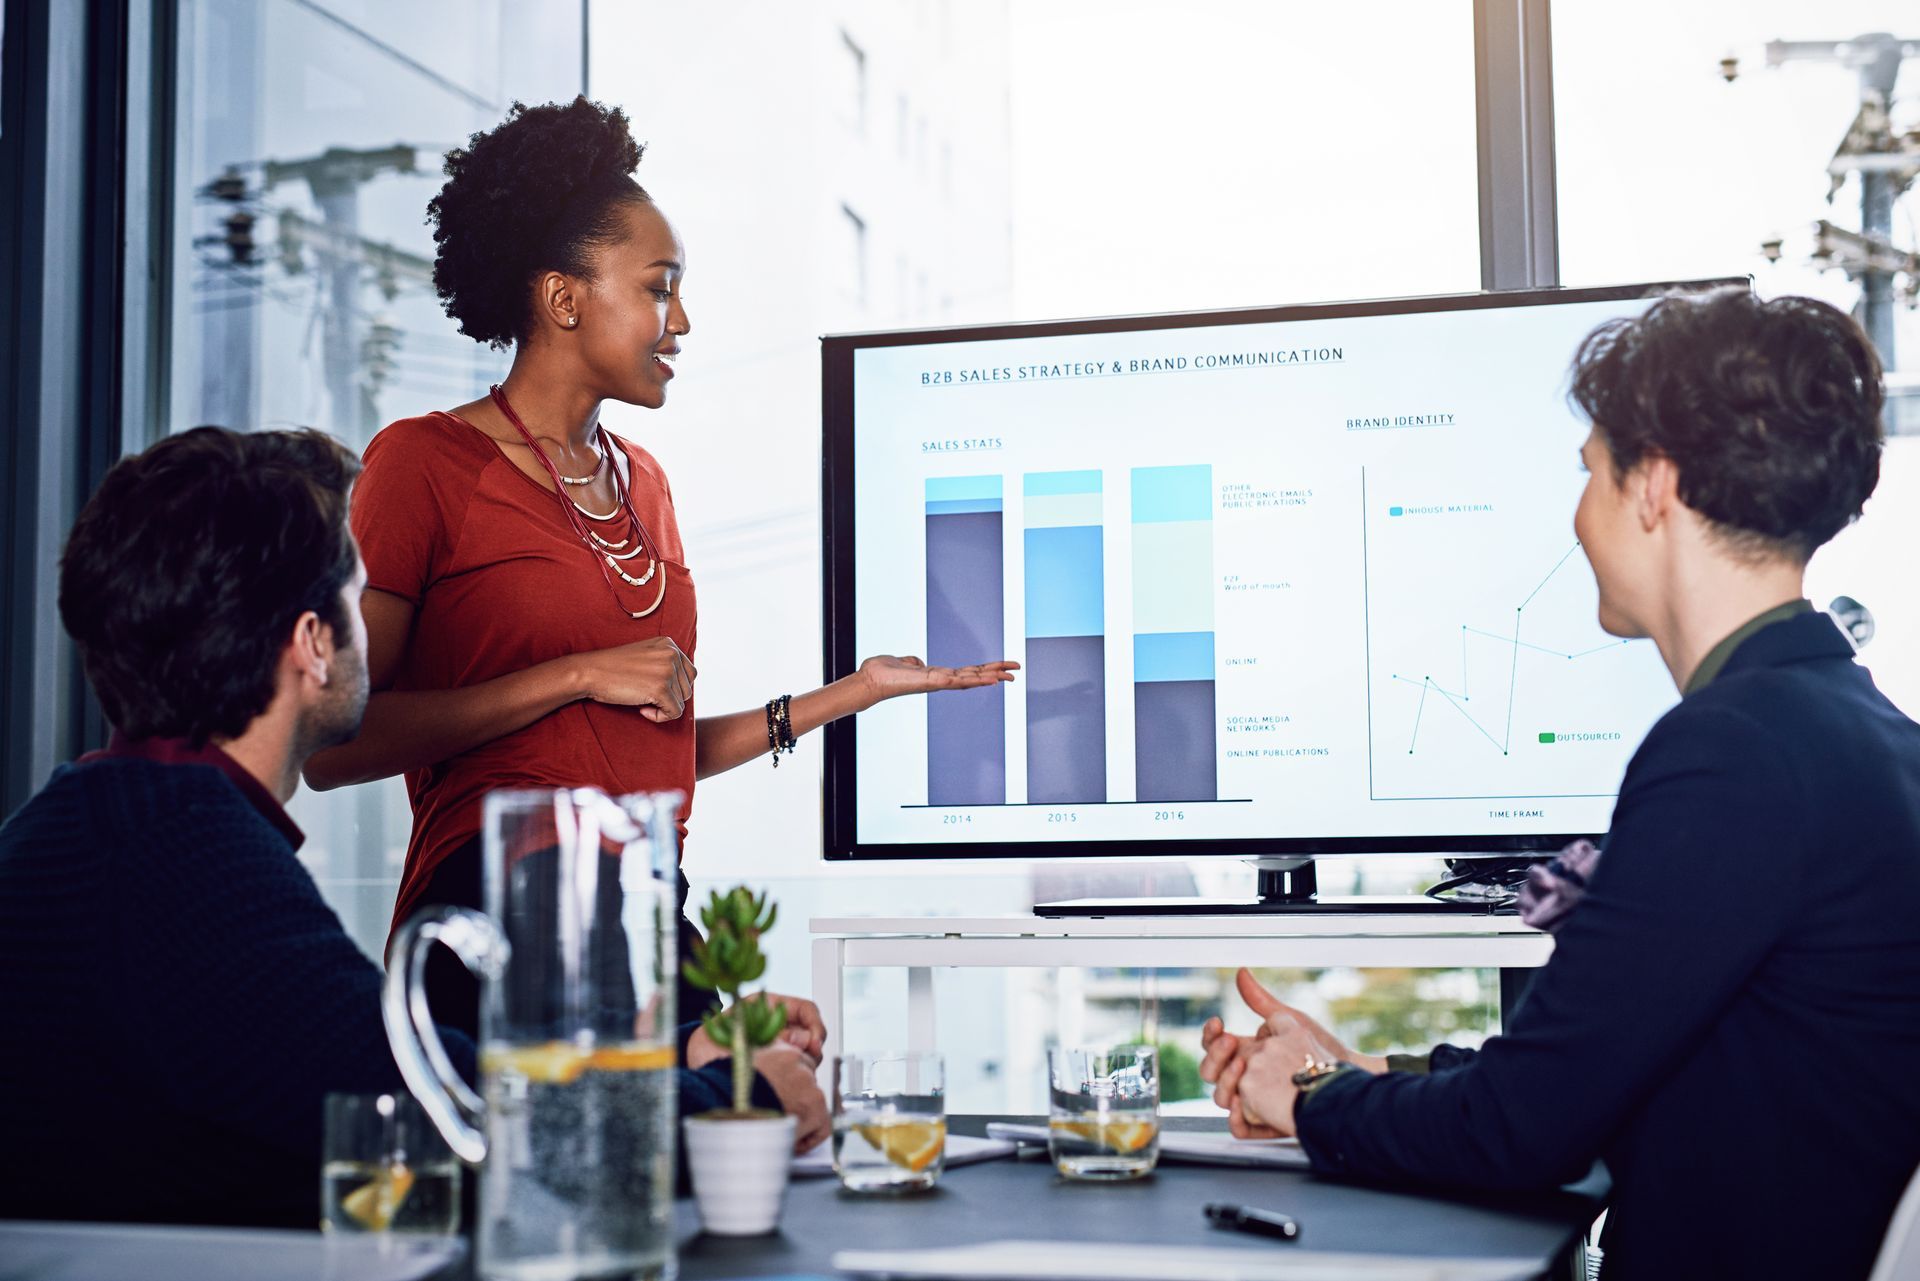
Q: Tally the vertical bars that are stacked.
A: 3